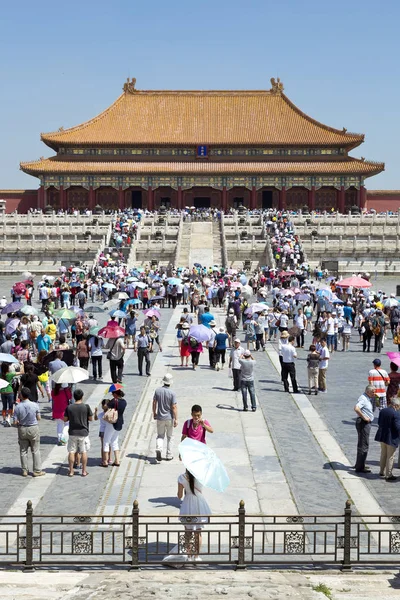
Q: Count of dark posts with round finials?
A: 4